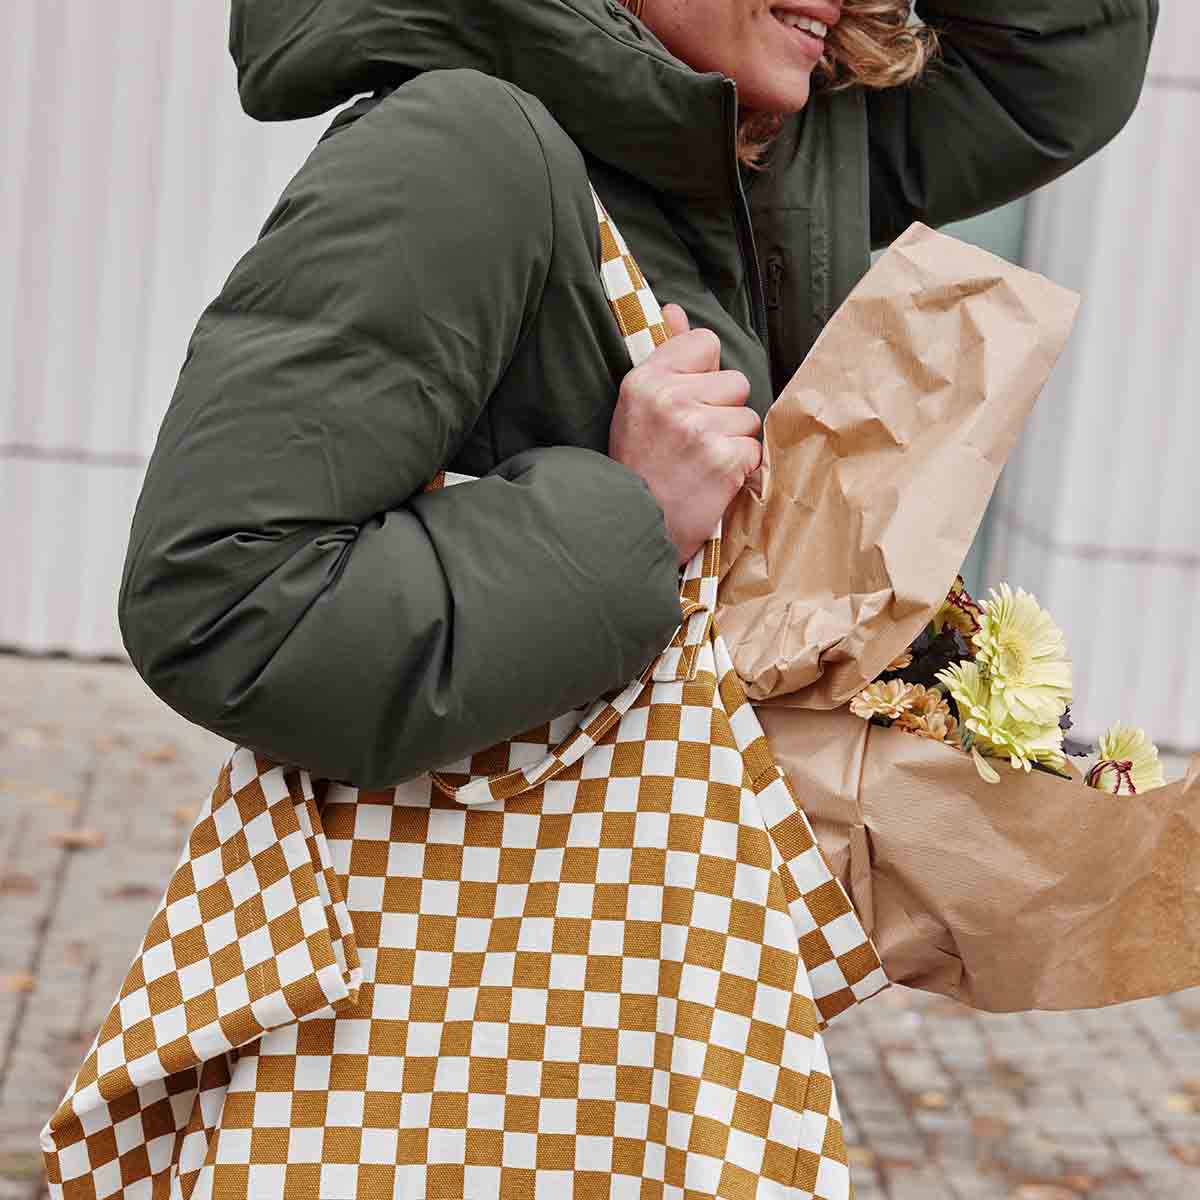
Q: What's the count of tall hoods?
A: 1